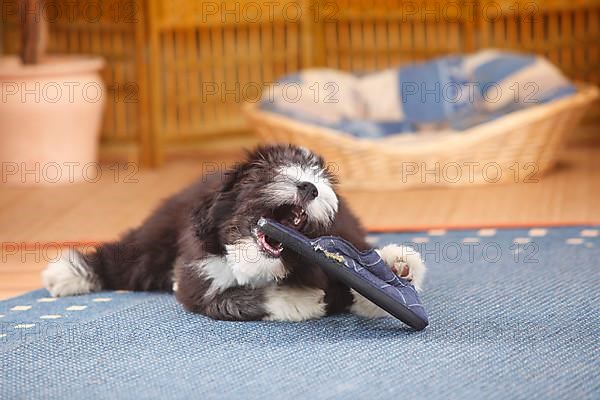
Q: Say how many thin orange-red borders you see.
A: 1